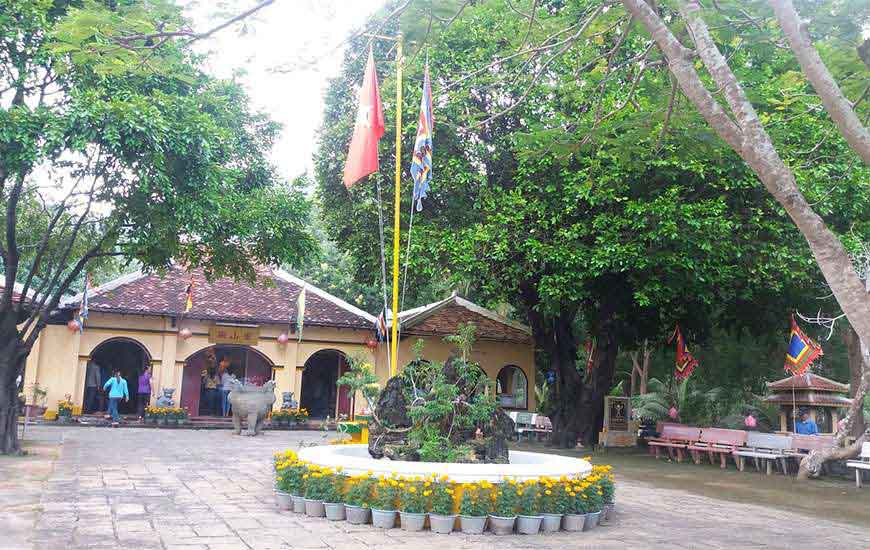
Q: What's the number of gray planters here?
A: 15